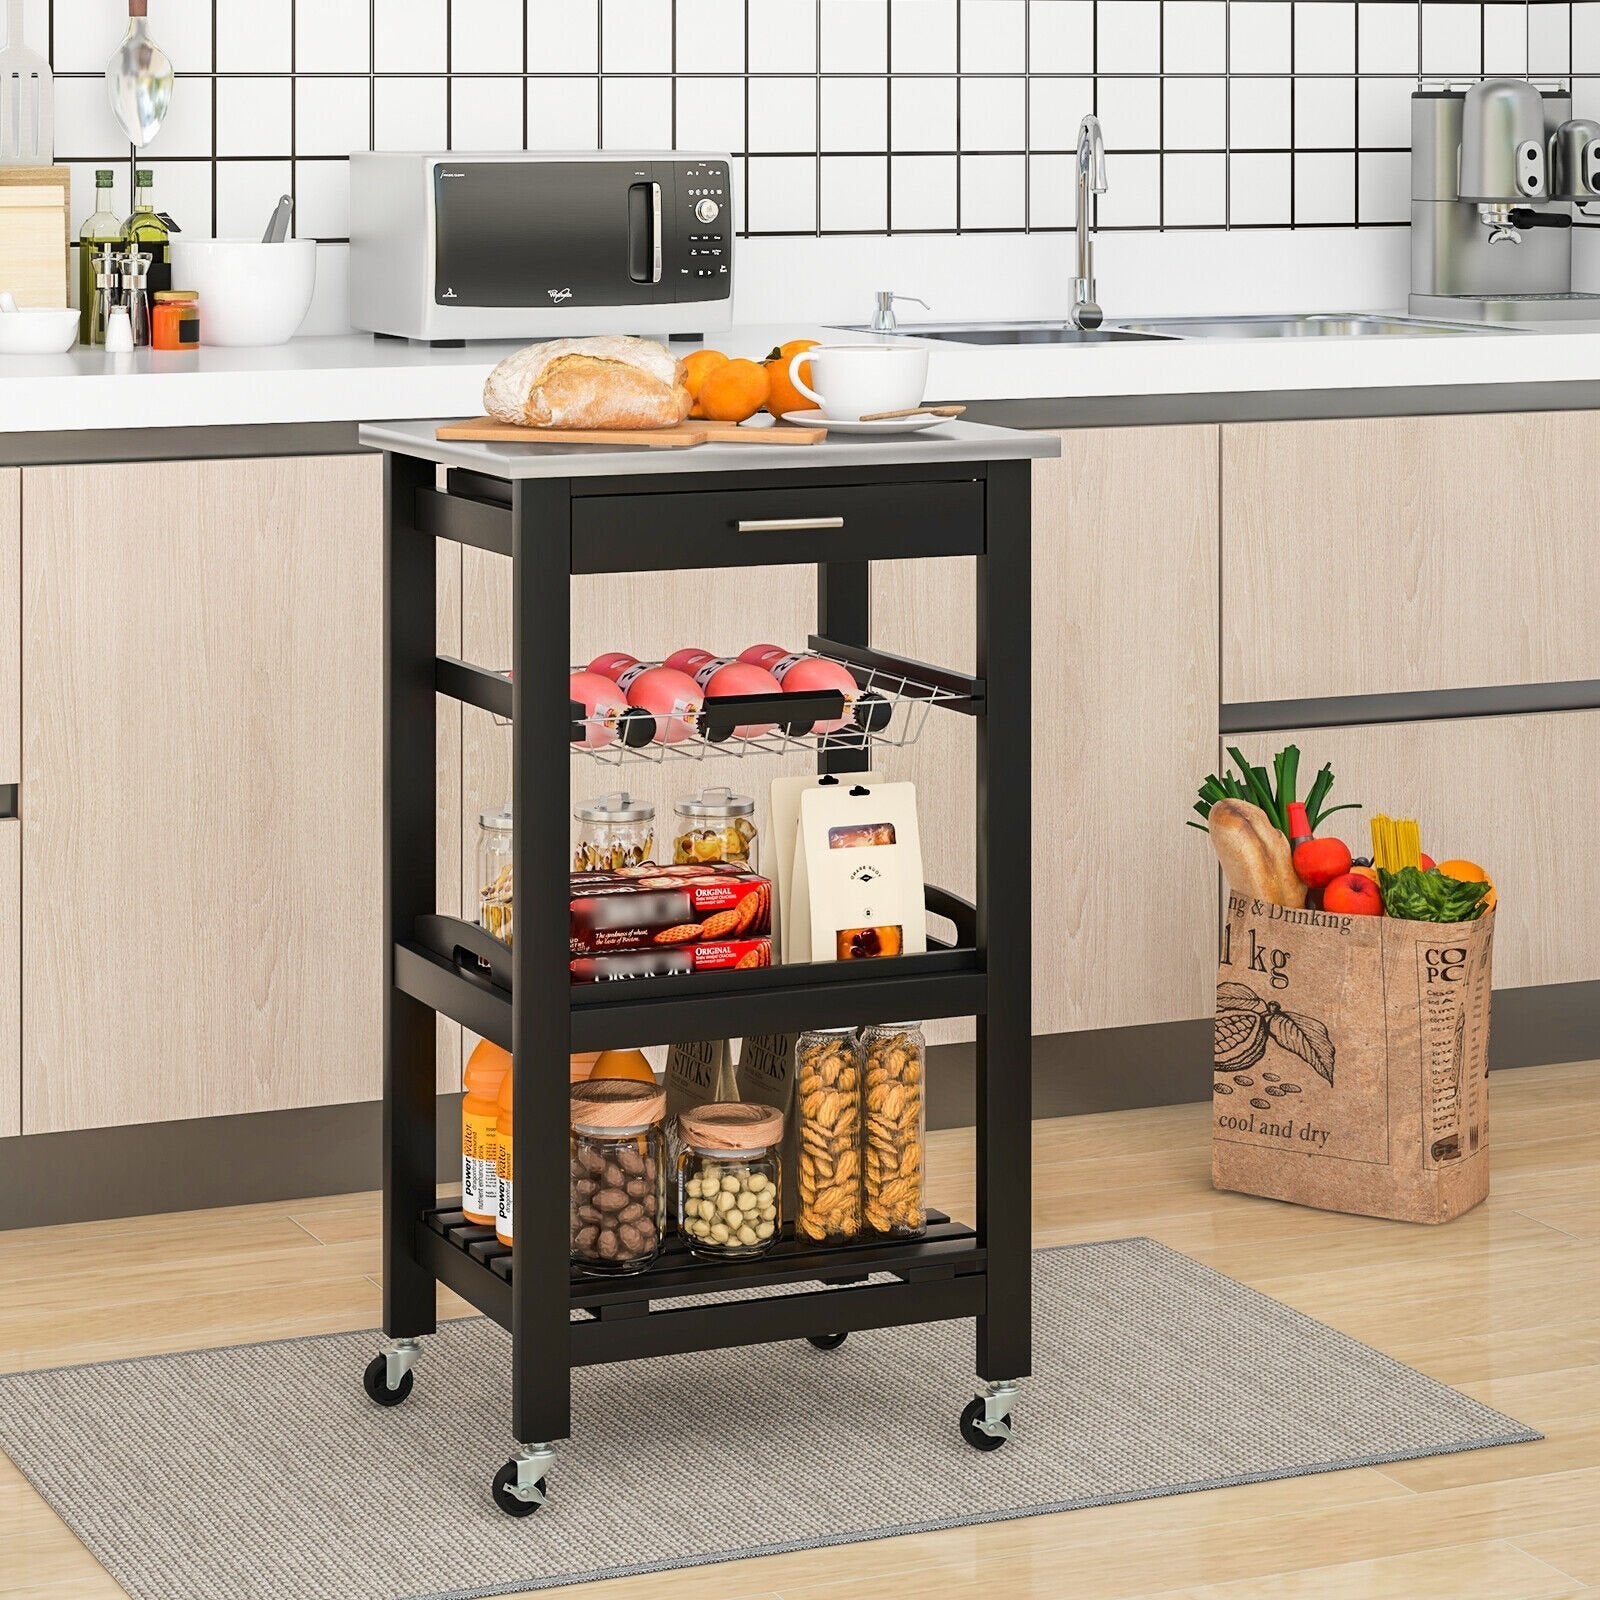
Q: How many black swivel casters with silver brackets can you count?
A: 4